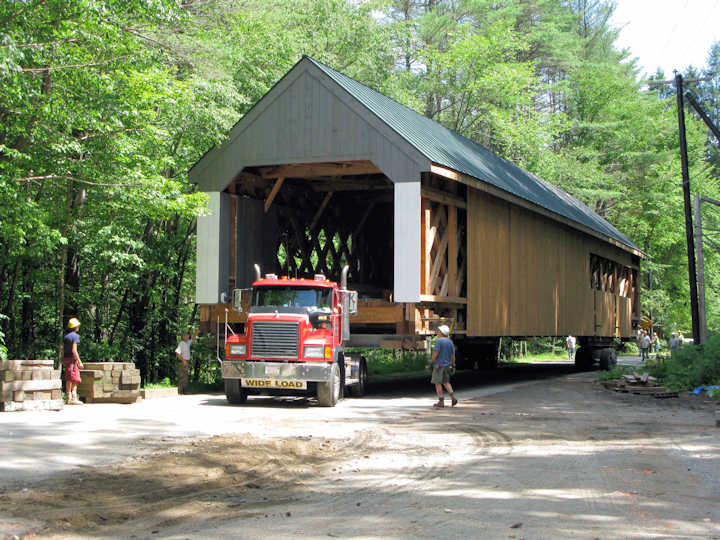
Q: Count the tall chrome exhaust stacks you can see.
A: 2